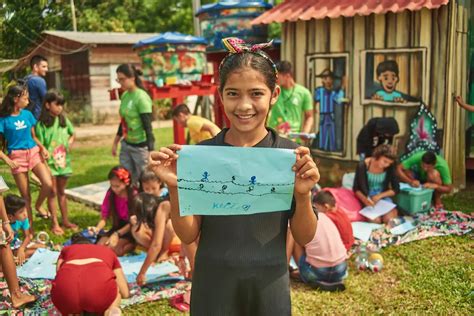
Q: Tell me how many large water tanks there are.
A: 2